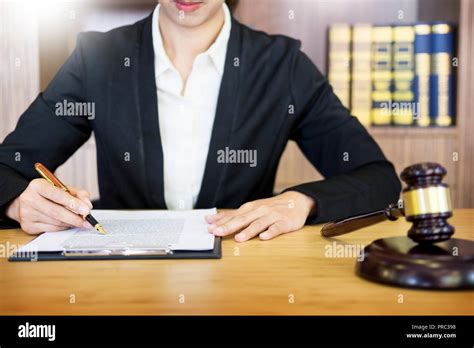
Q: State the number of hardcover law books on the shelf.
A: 6